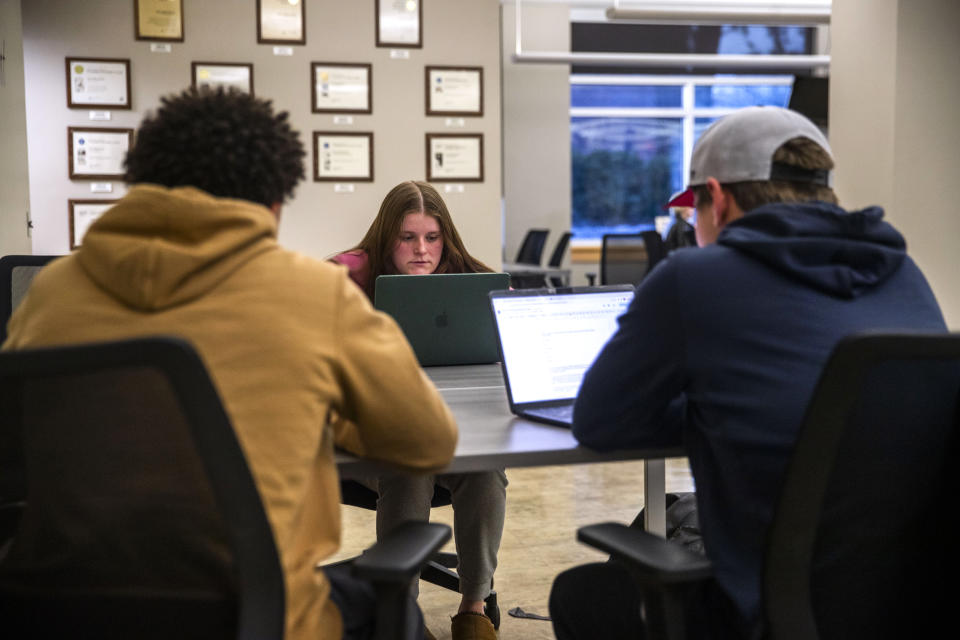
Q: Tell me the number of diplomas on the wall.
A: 11